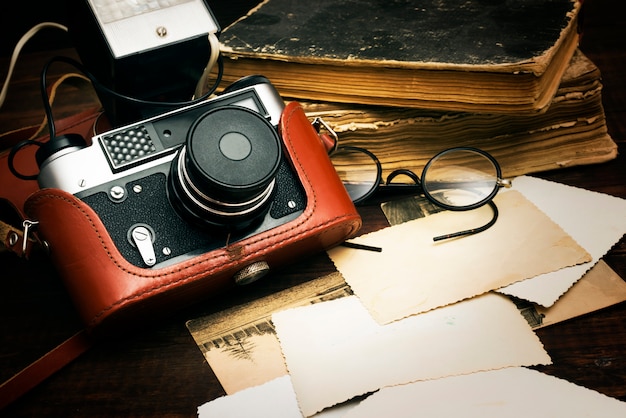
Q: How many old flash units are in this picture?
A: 1